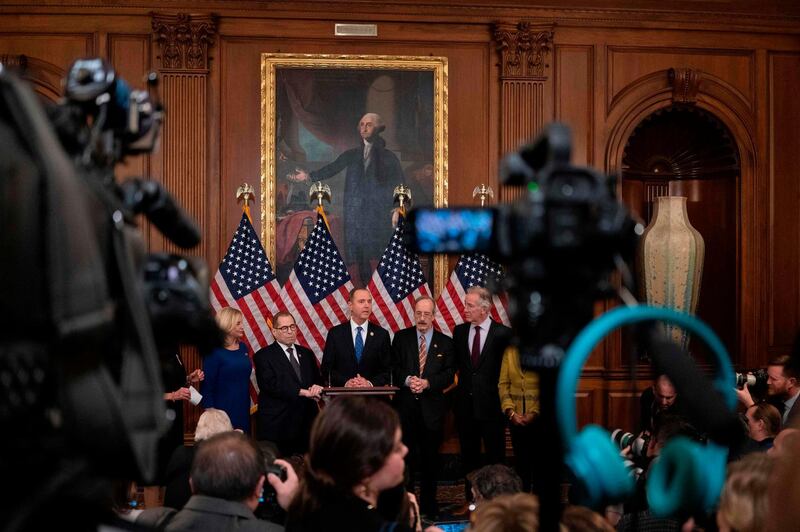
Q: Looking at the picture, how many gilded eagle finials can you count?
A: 4